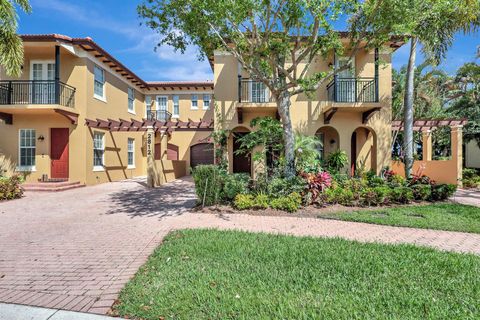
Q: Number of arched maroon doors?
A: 2